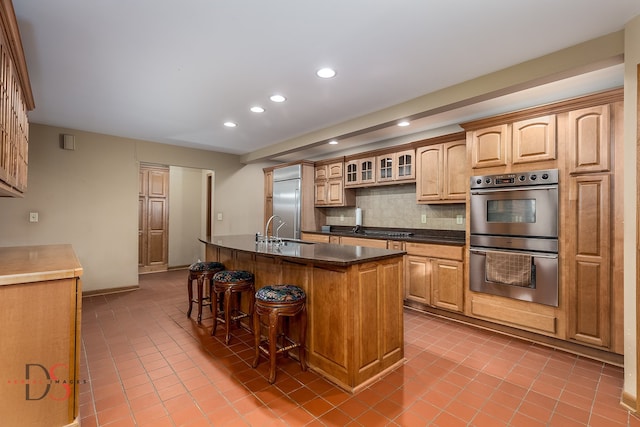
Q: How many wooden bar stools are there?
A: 3